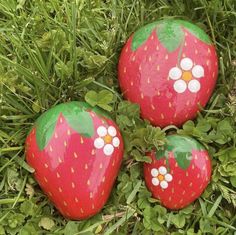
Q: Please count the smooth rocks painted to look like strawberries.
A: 3